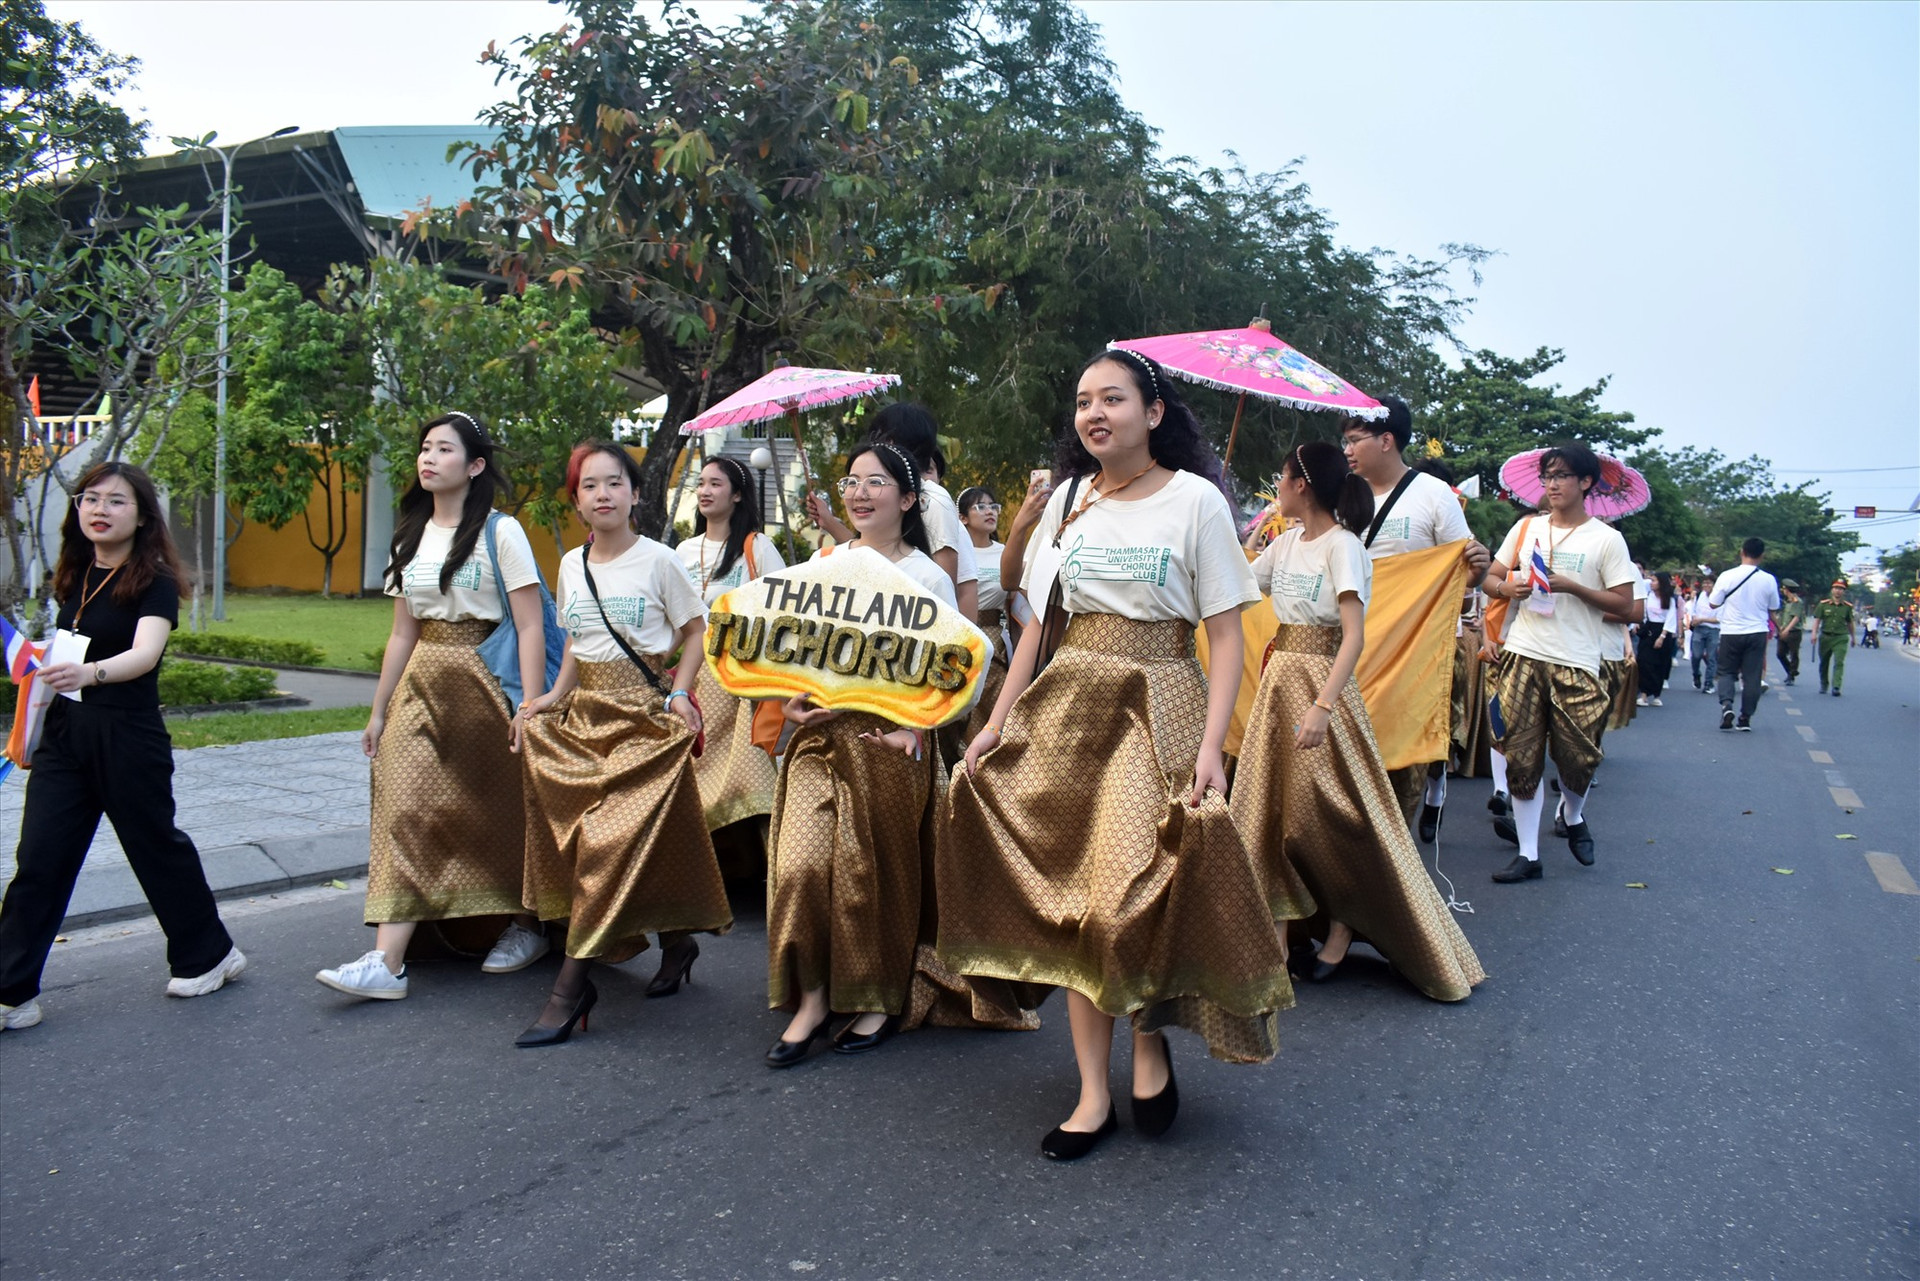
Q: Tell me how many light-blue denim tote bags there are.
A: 1